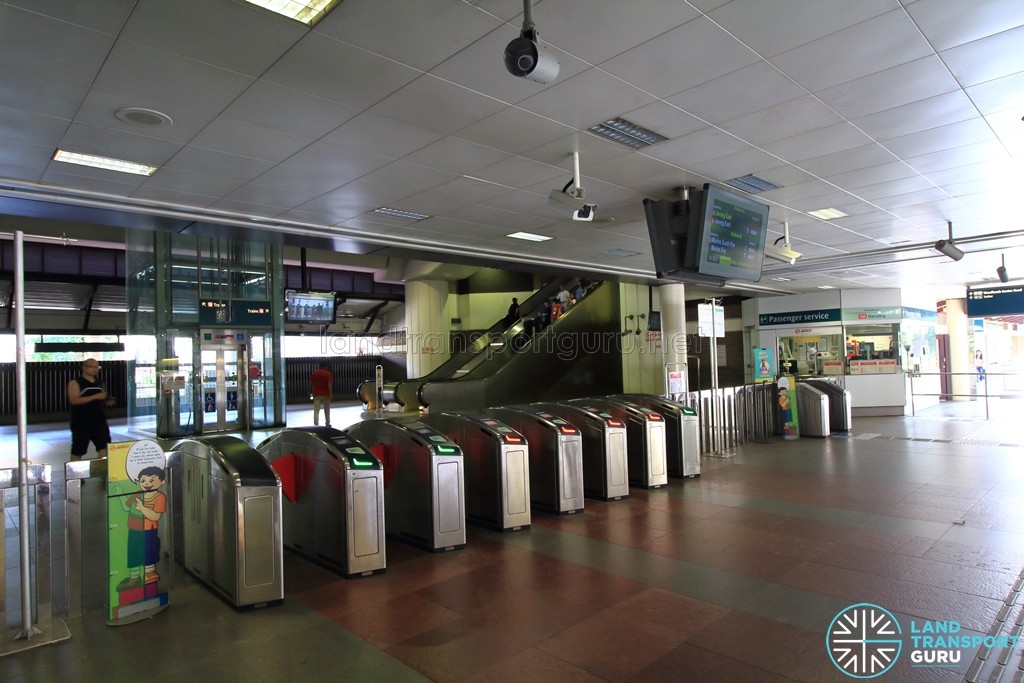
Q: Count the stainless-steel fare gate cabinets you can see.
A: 10